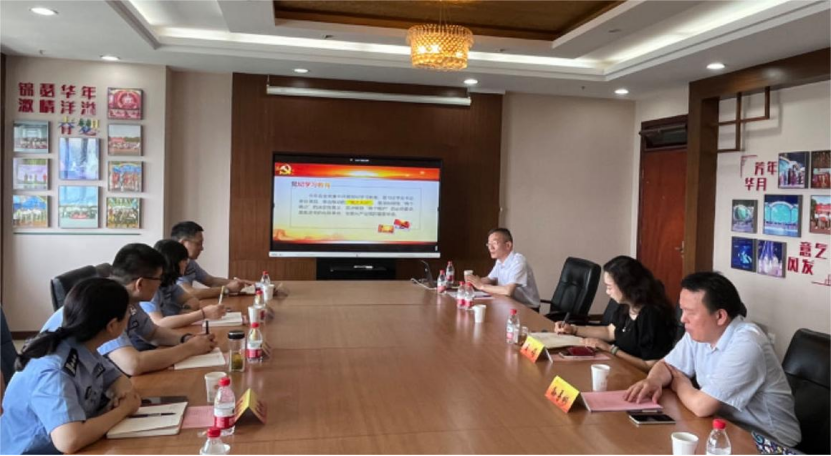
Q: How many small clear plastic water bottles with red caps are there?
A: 11